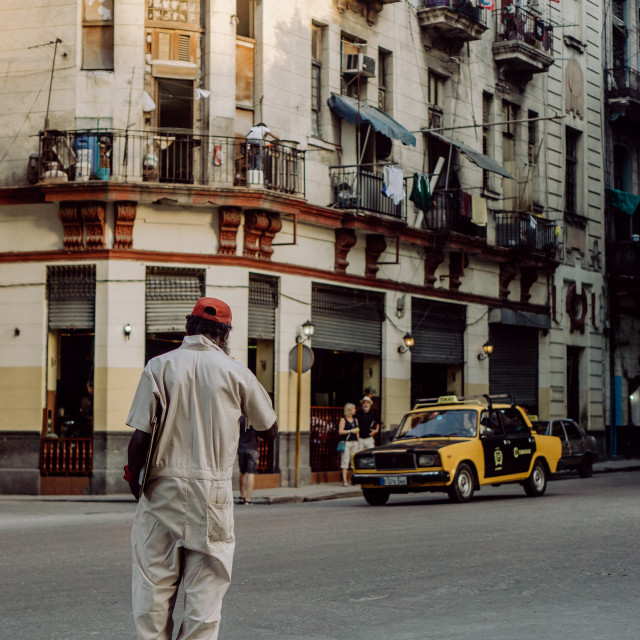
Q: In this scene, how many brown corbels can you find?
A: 12